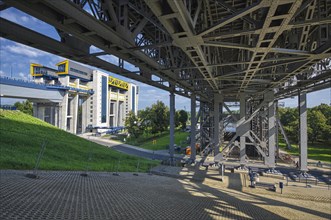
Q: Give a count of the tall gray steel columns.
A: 6